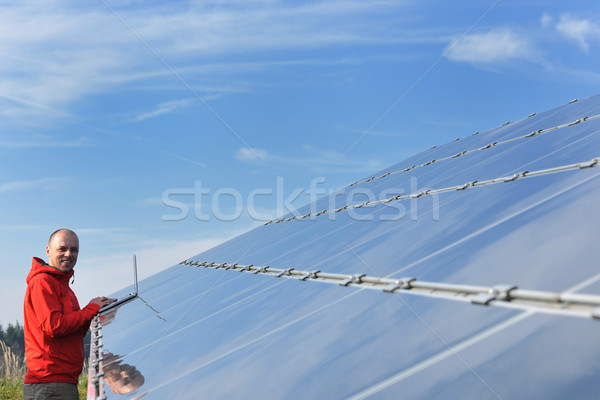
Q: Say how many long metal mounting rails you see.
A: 3